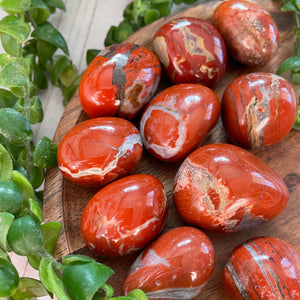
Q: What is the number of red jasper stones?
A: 10